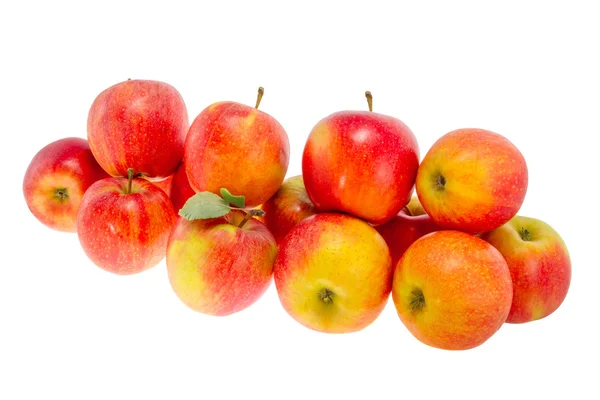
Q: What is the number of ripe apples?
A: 13